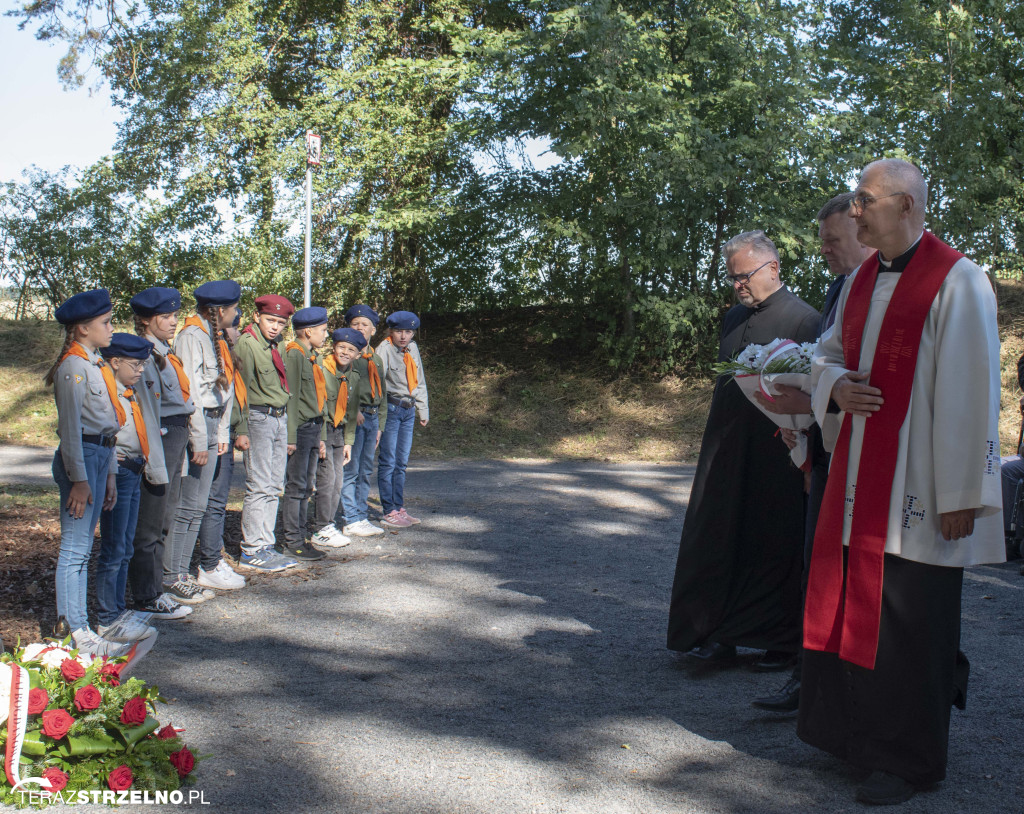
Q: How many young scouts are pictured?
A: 10